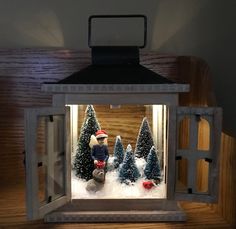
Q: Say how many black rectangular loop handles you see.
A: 1